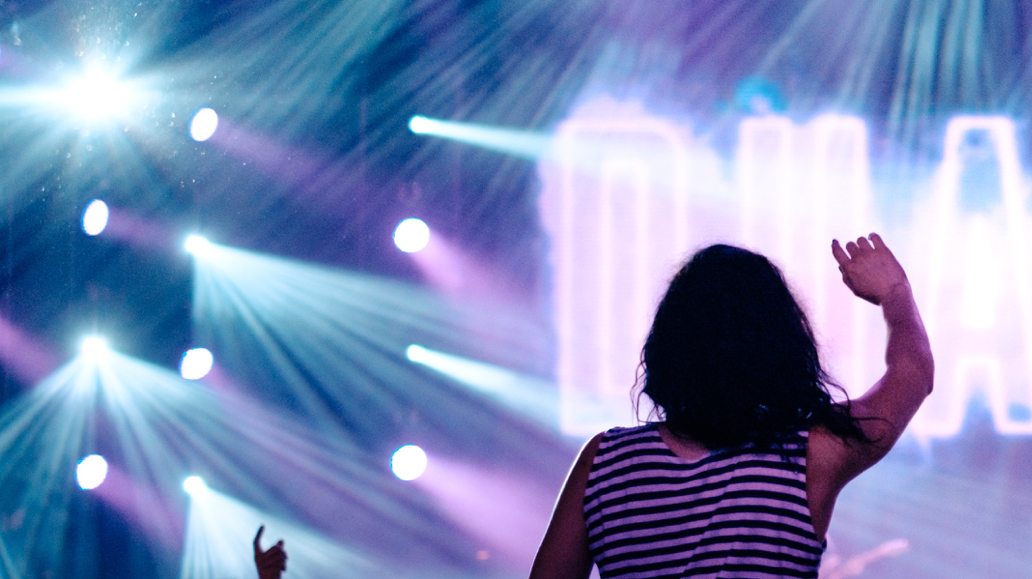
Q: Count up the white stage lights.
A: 12